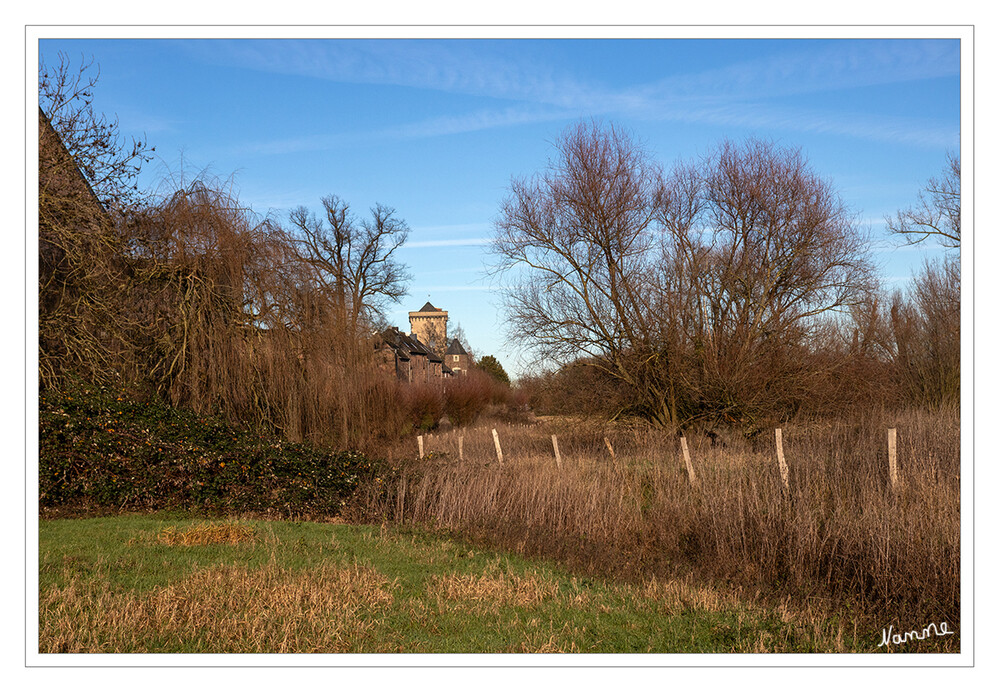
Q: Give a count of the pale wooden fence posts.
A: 8